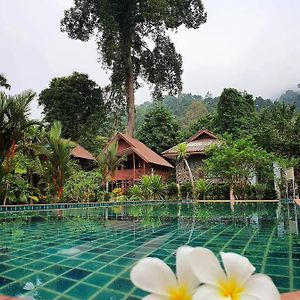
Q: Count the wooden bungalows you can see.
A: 3